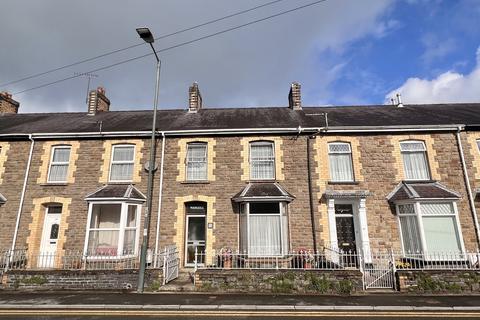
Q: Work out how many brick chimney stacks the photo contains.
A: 4